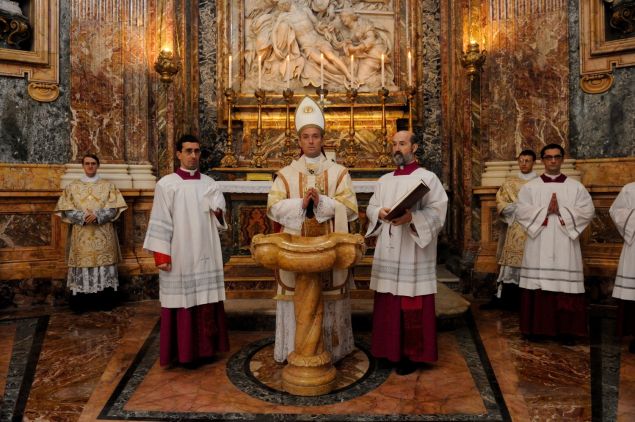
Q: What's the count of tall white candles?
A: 7